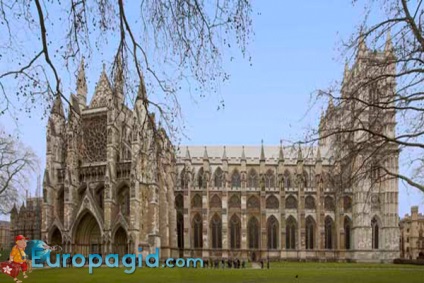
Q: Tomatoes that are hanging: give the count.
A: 0